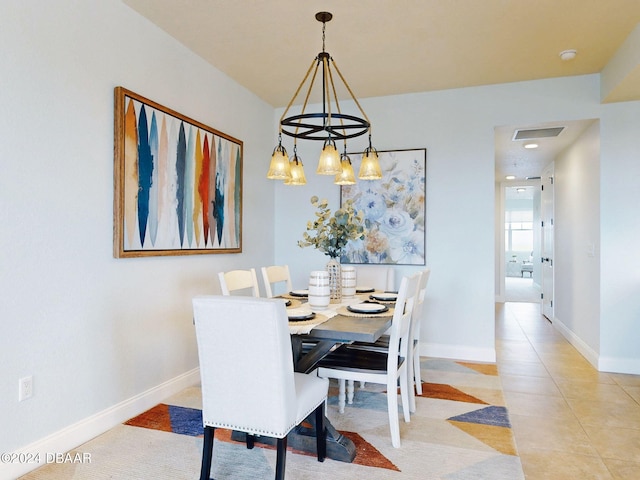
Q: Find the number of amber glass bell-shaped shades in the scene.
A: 5